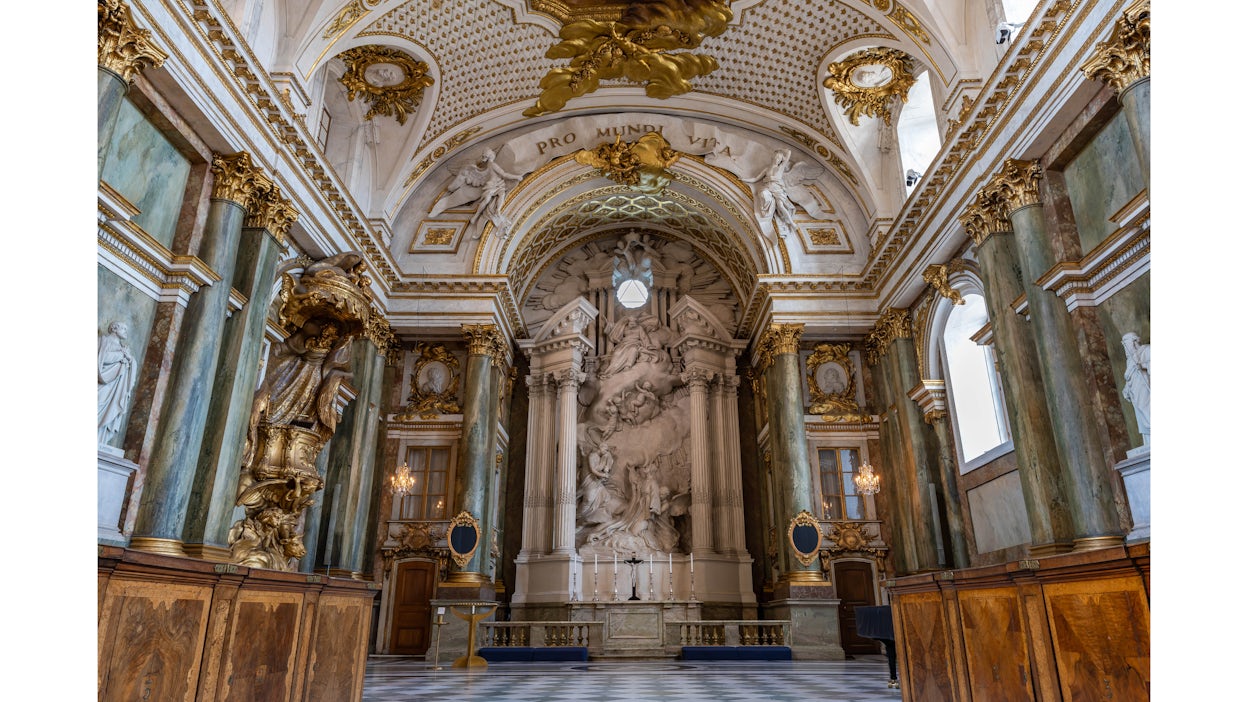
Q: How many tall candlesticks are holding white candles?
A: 6